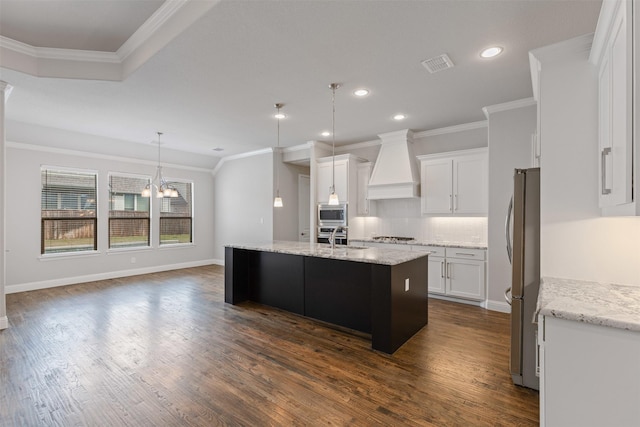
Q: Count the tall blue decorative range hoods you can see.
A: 0